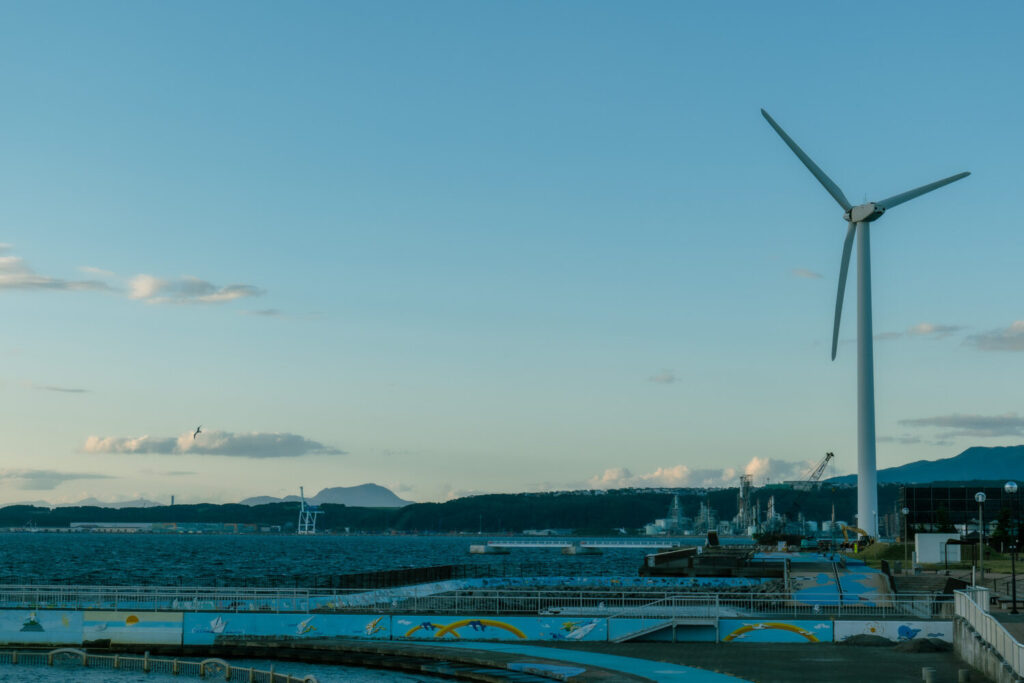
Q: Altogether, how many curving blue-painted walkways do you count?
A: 1